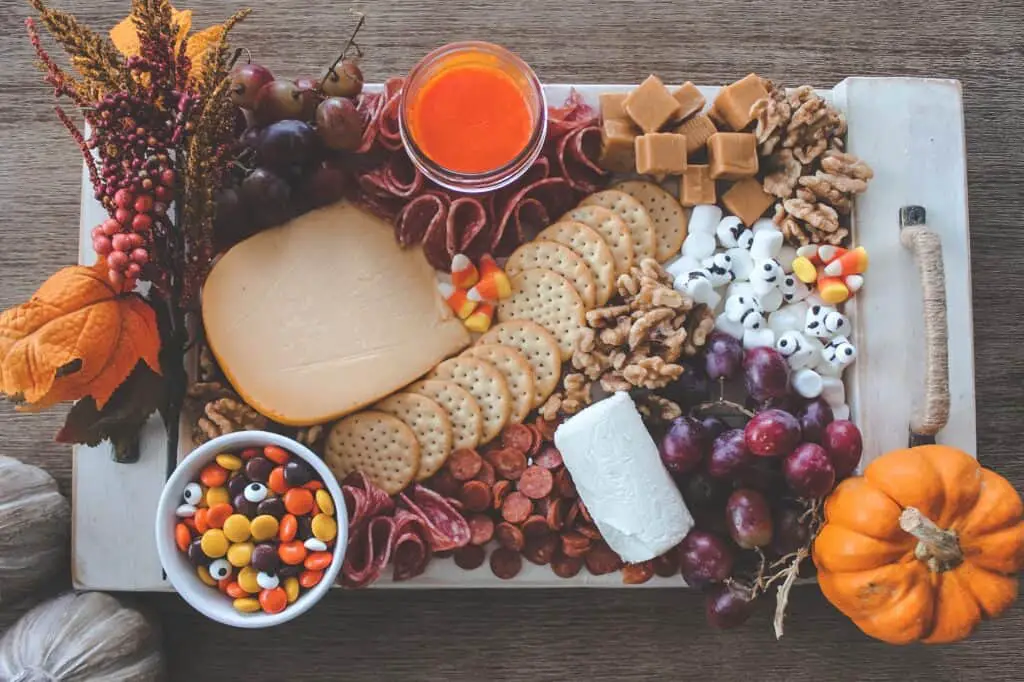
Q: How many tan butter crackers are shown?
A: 12